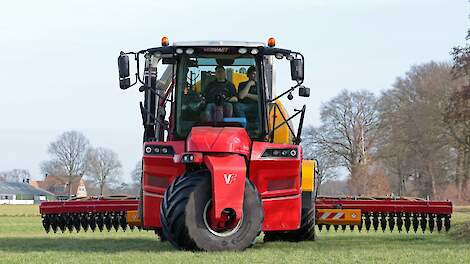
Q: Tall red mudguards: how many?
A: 2